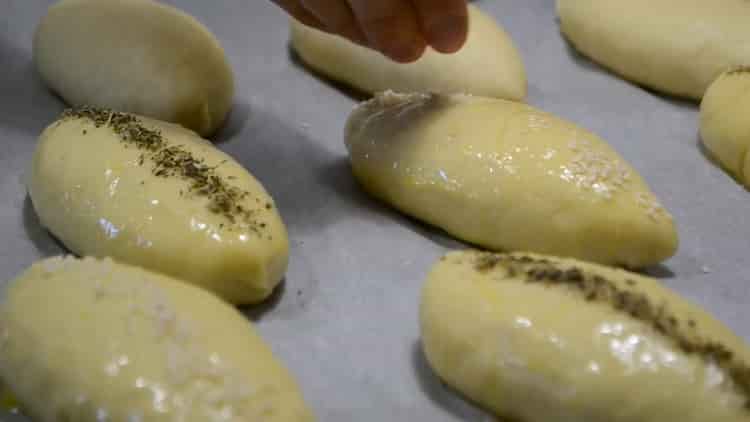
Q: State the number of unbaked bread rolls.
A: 8